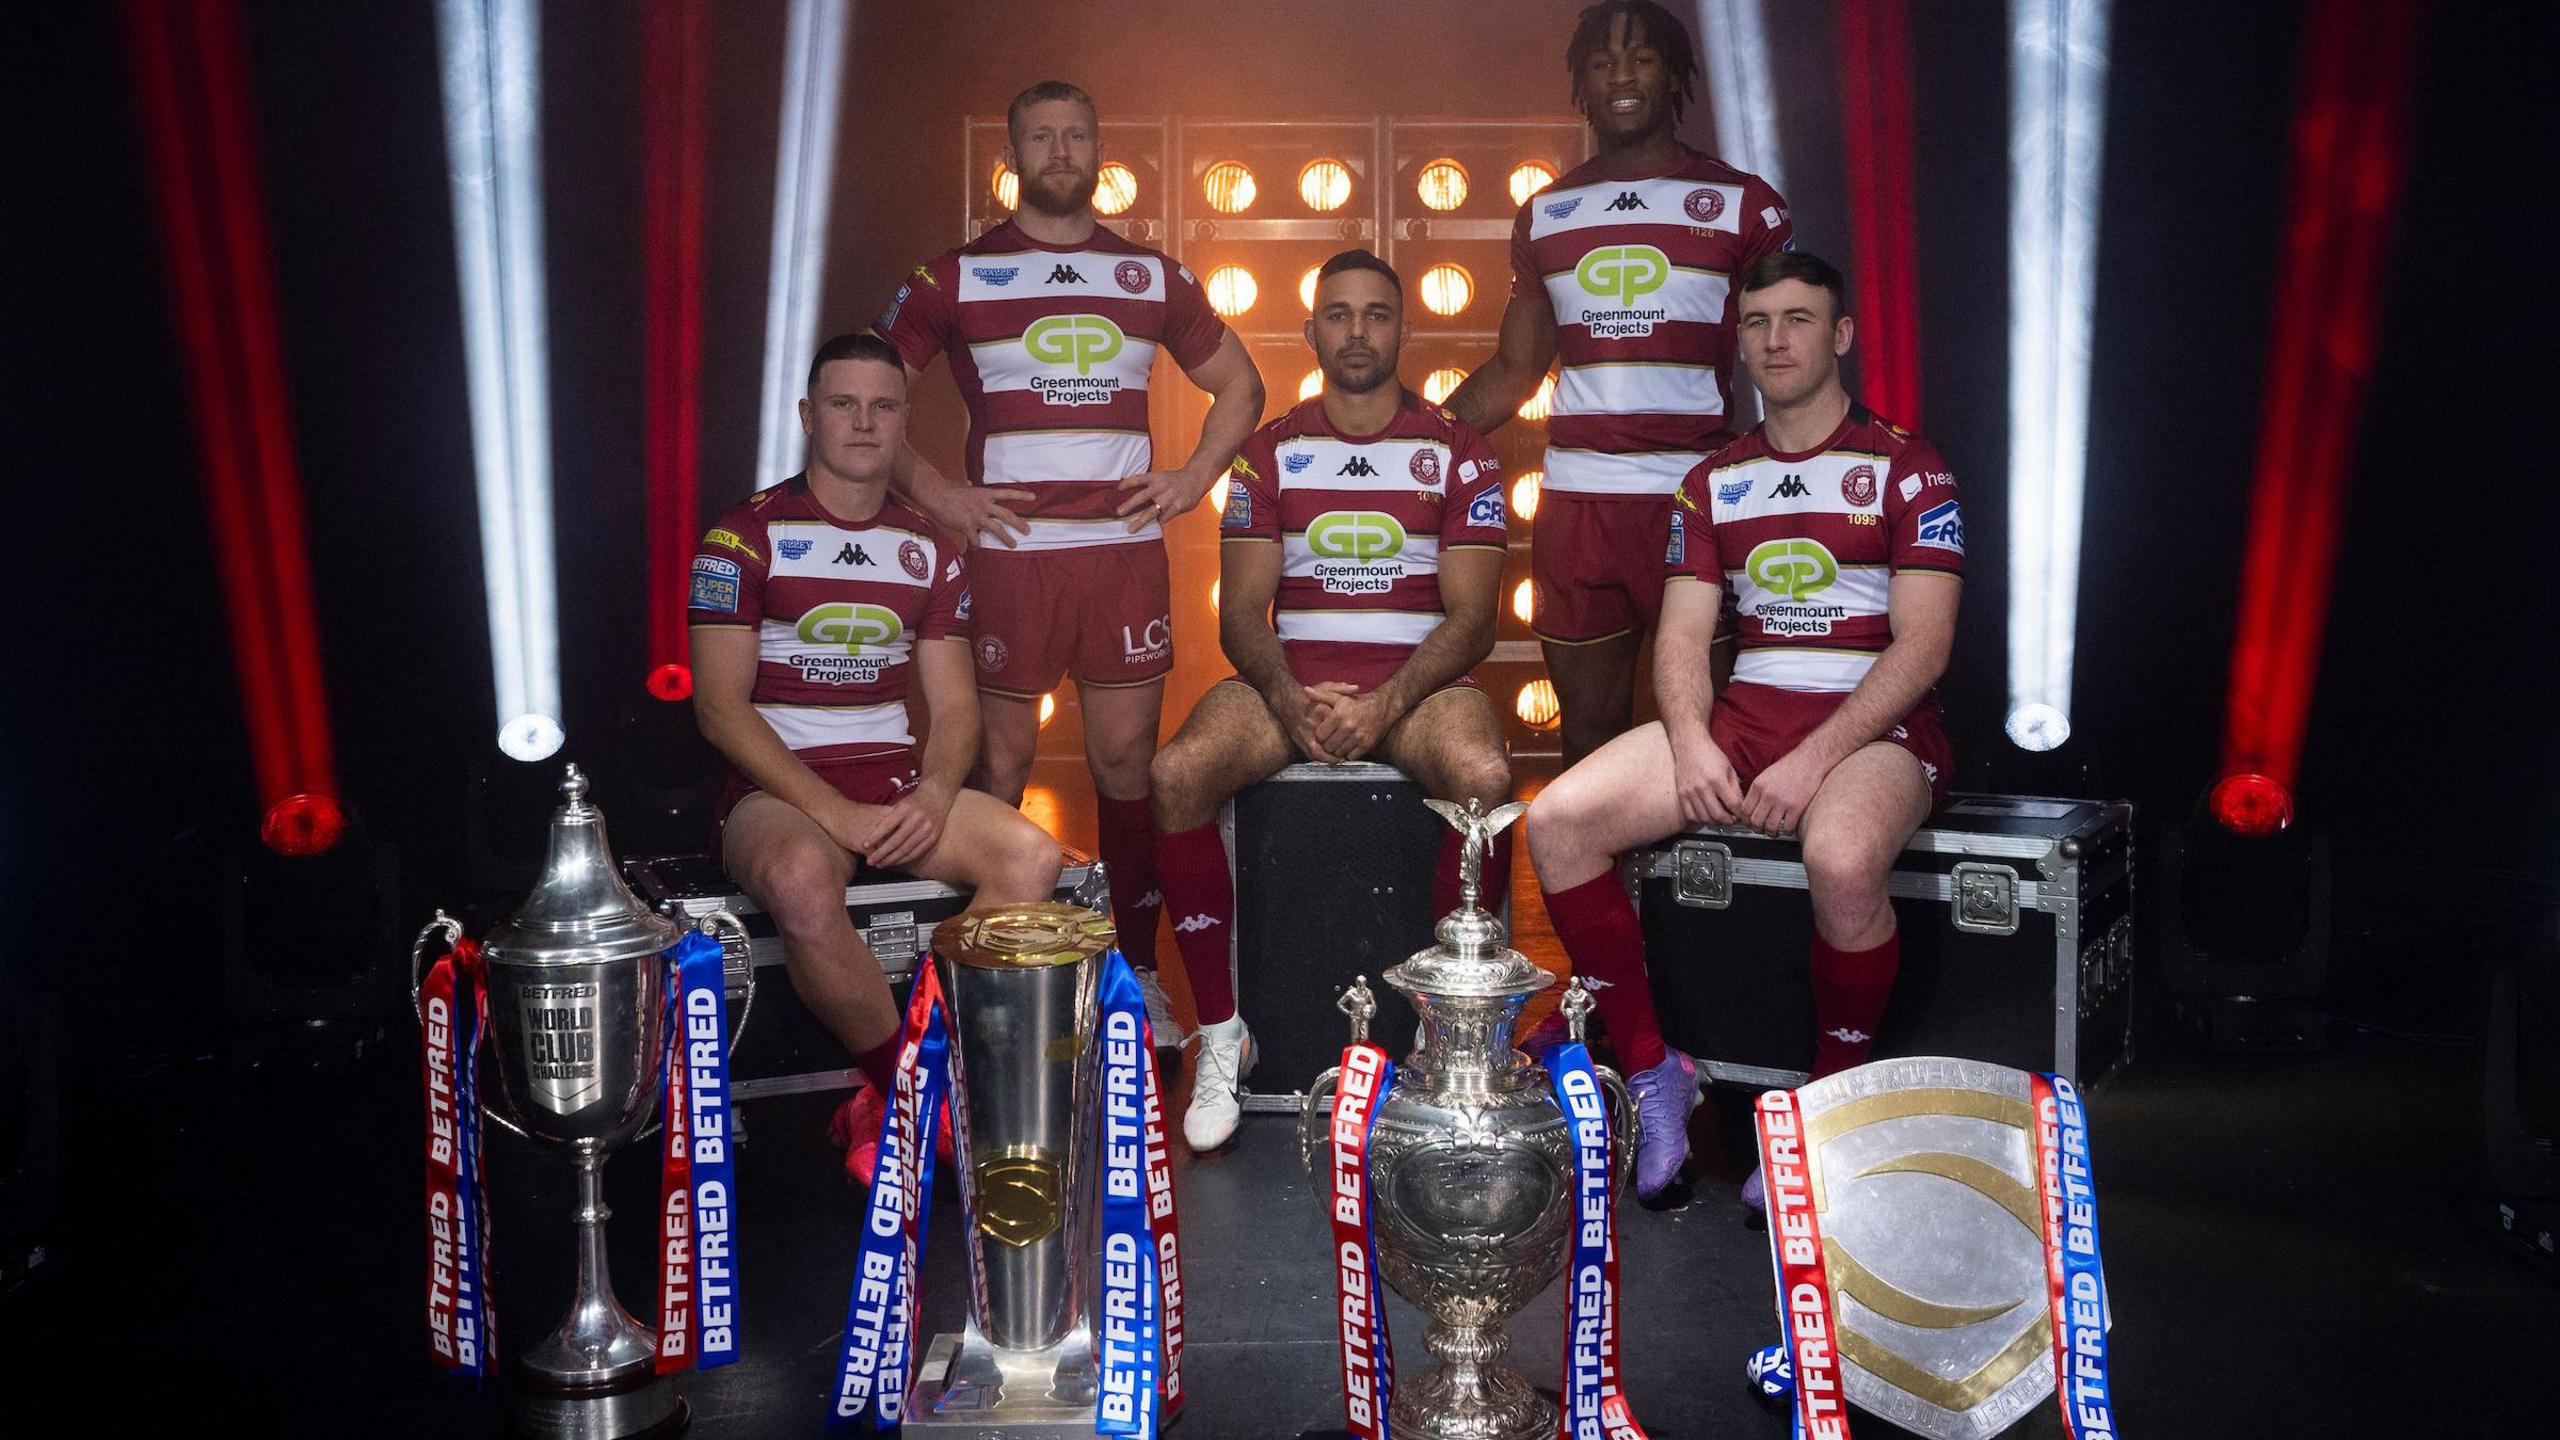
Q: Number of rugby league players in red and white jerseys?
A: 5